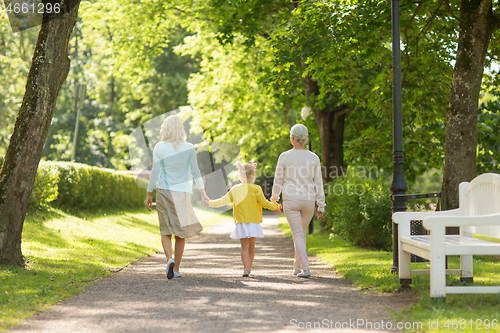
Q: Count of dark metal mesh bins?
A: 1